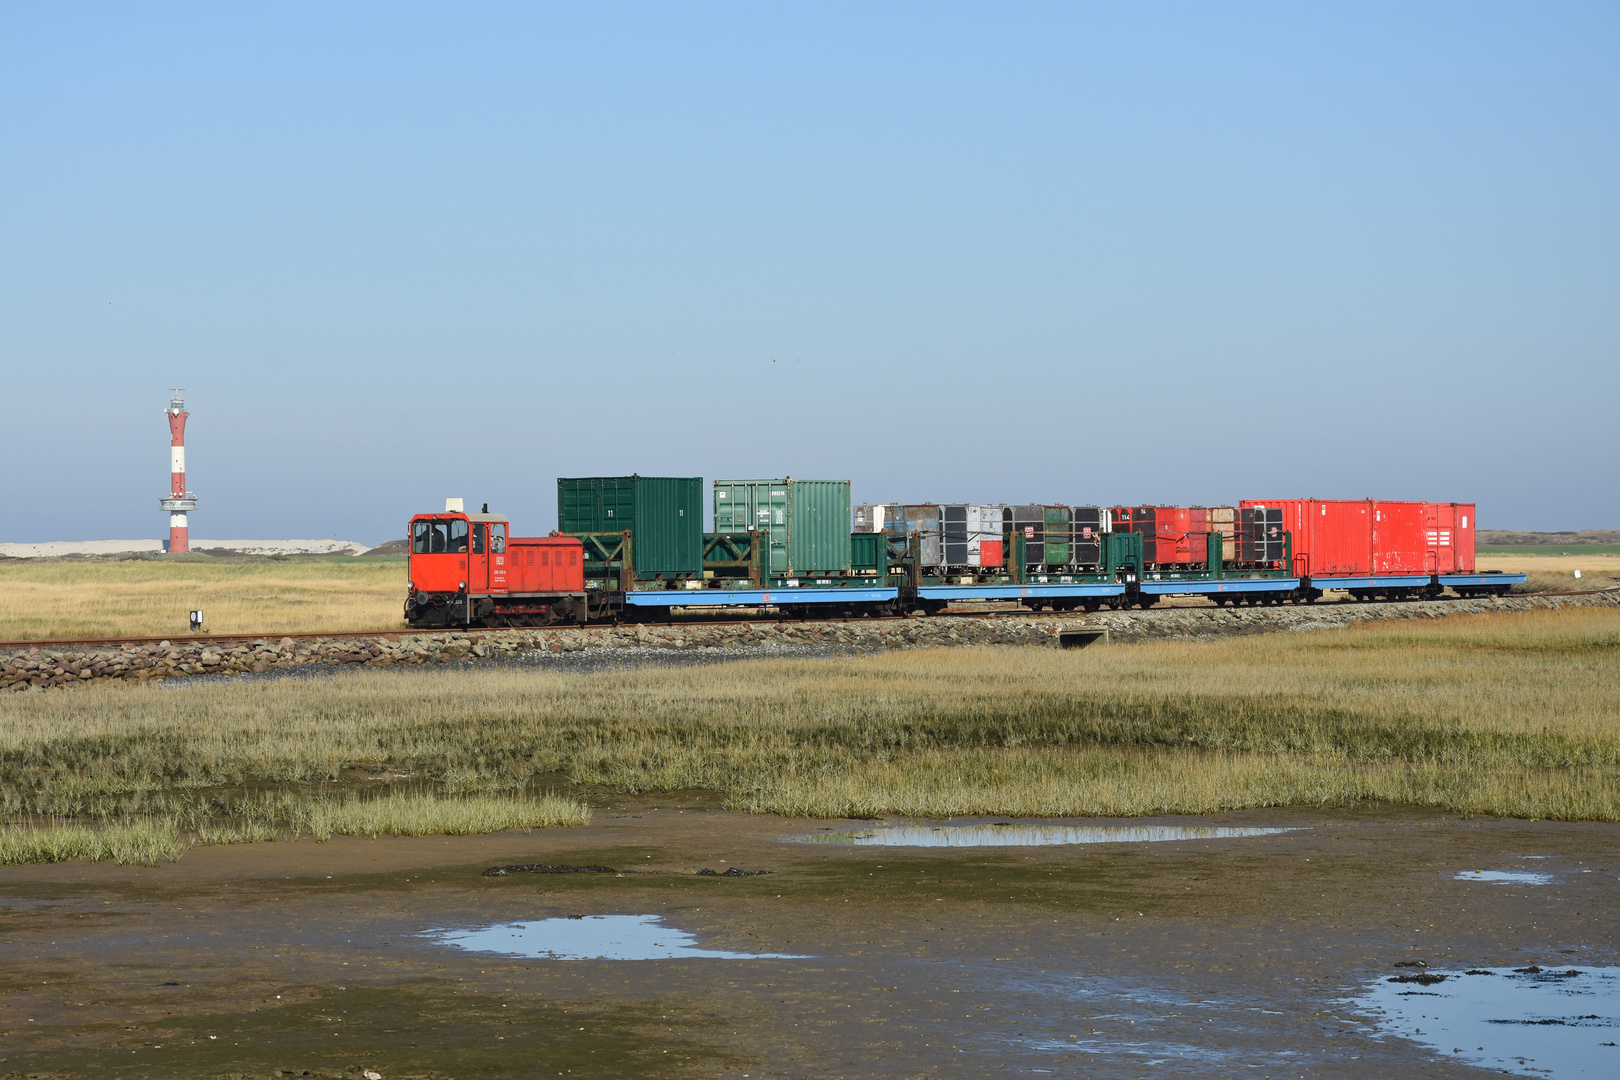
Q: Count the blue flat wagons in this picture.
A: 5